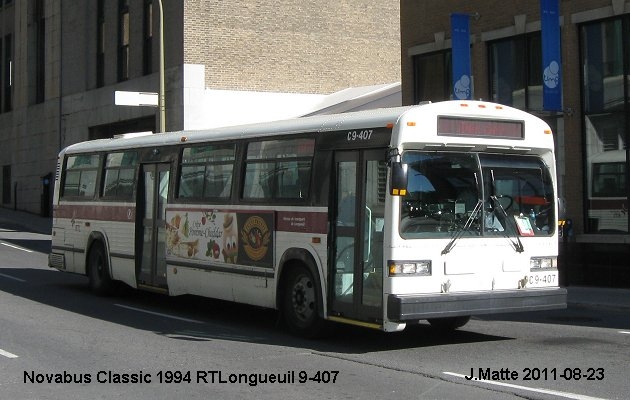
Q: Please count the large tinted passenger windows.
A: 4